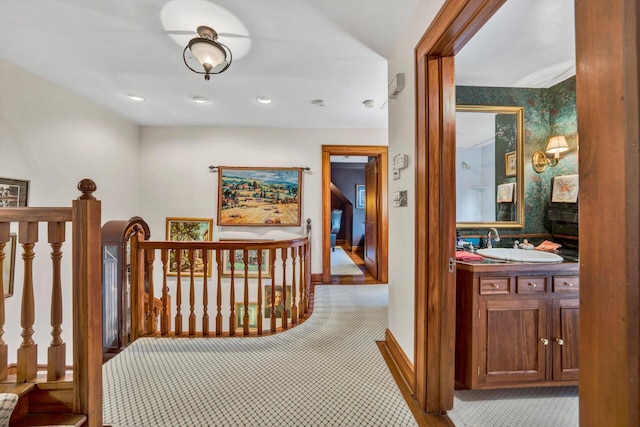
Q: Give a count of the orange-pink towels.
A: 2